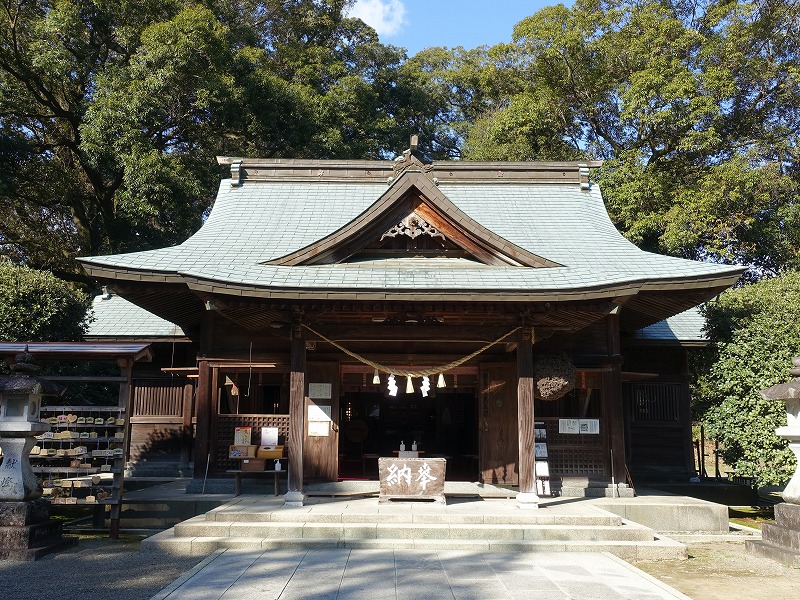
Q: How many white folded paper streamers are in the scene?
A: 2